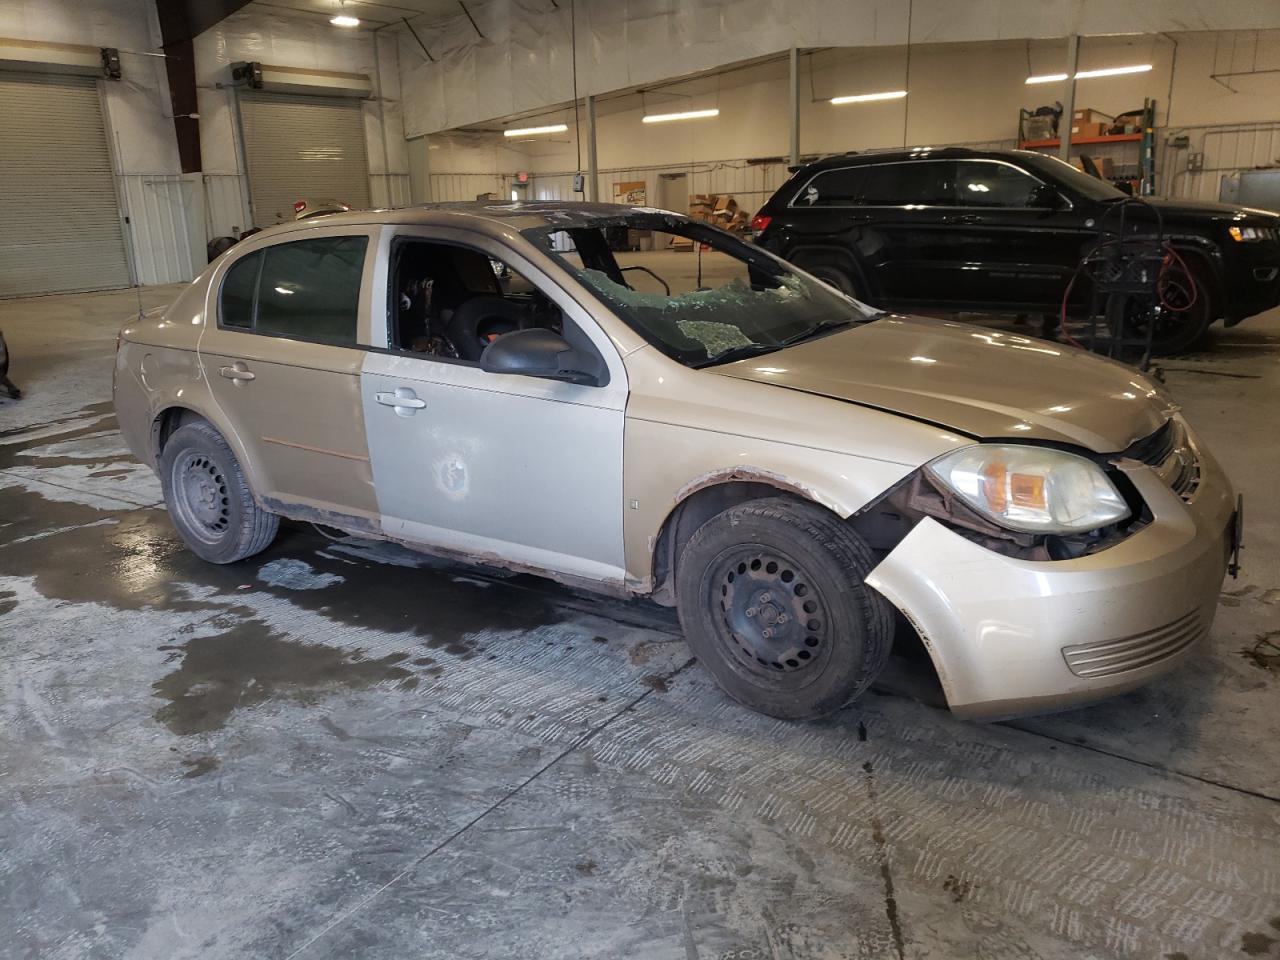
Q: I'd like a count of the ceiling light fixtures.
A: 5